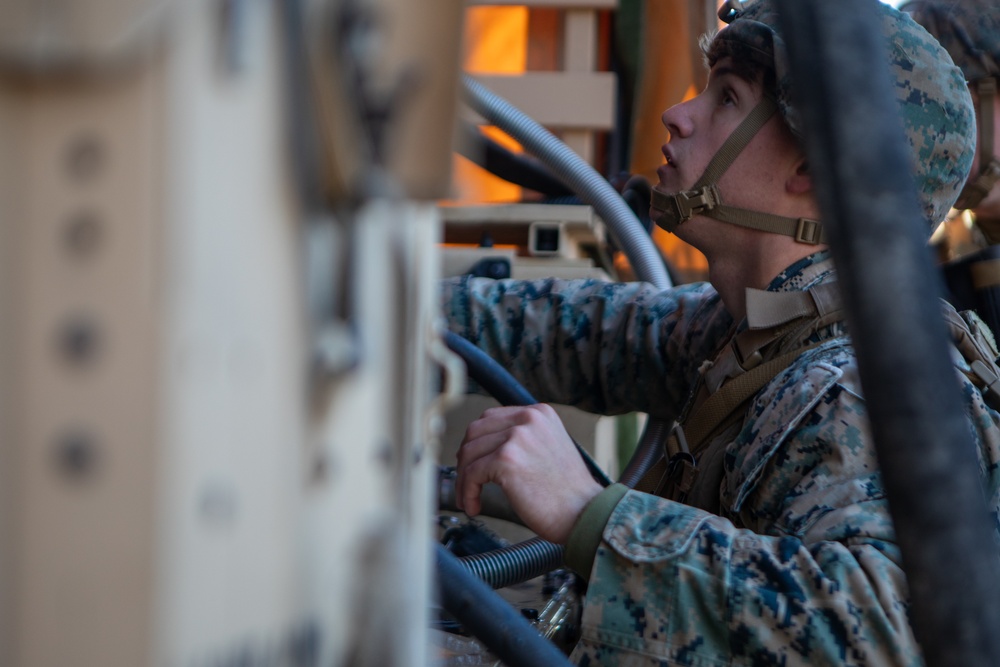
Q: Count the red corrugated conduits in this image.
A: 0